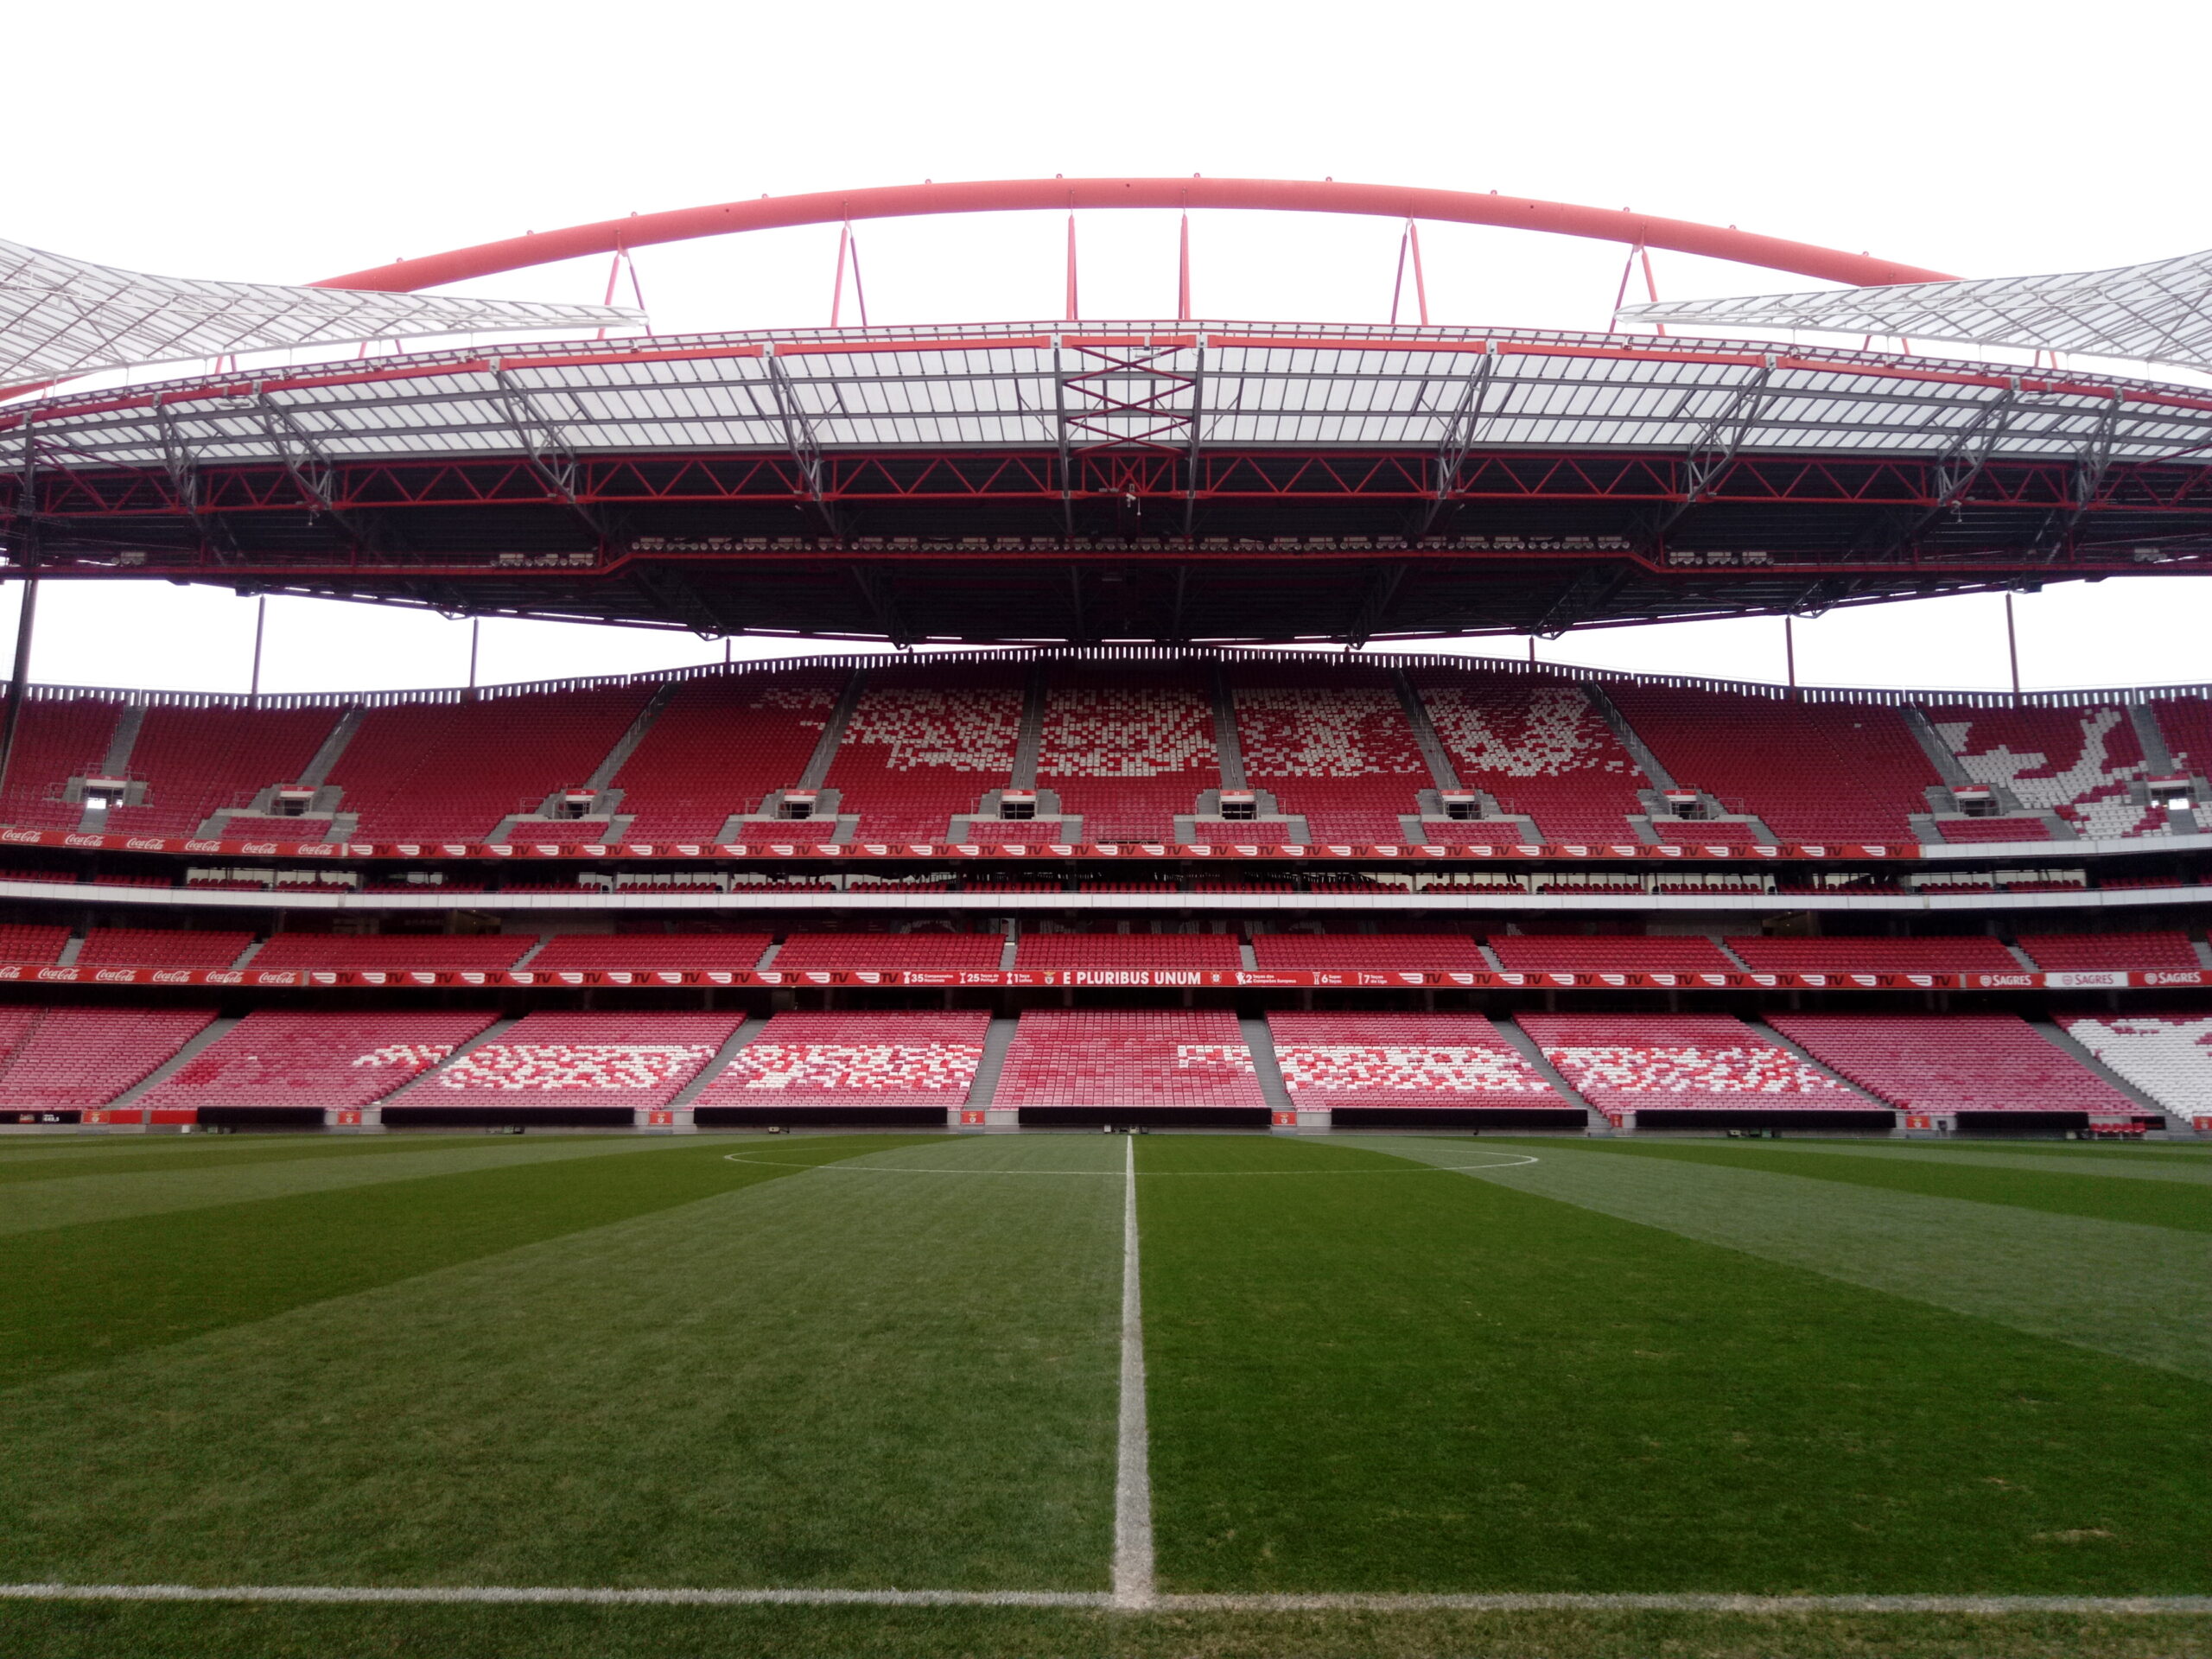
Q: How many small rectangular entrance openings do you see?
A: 10